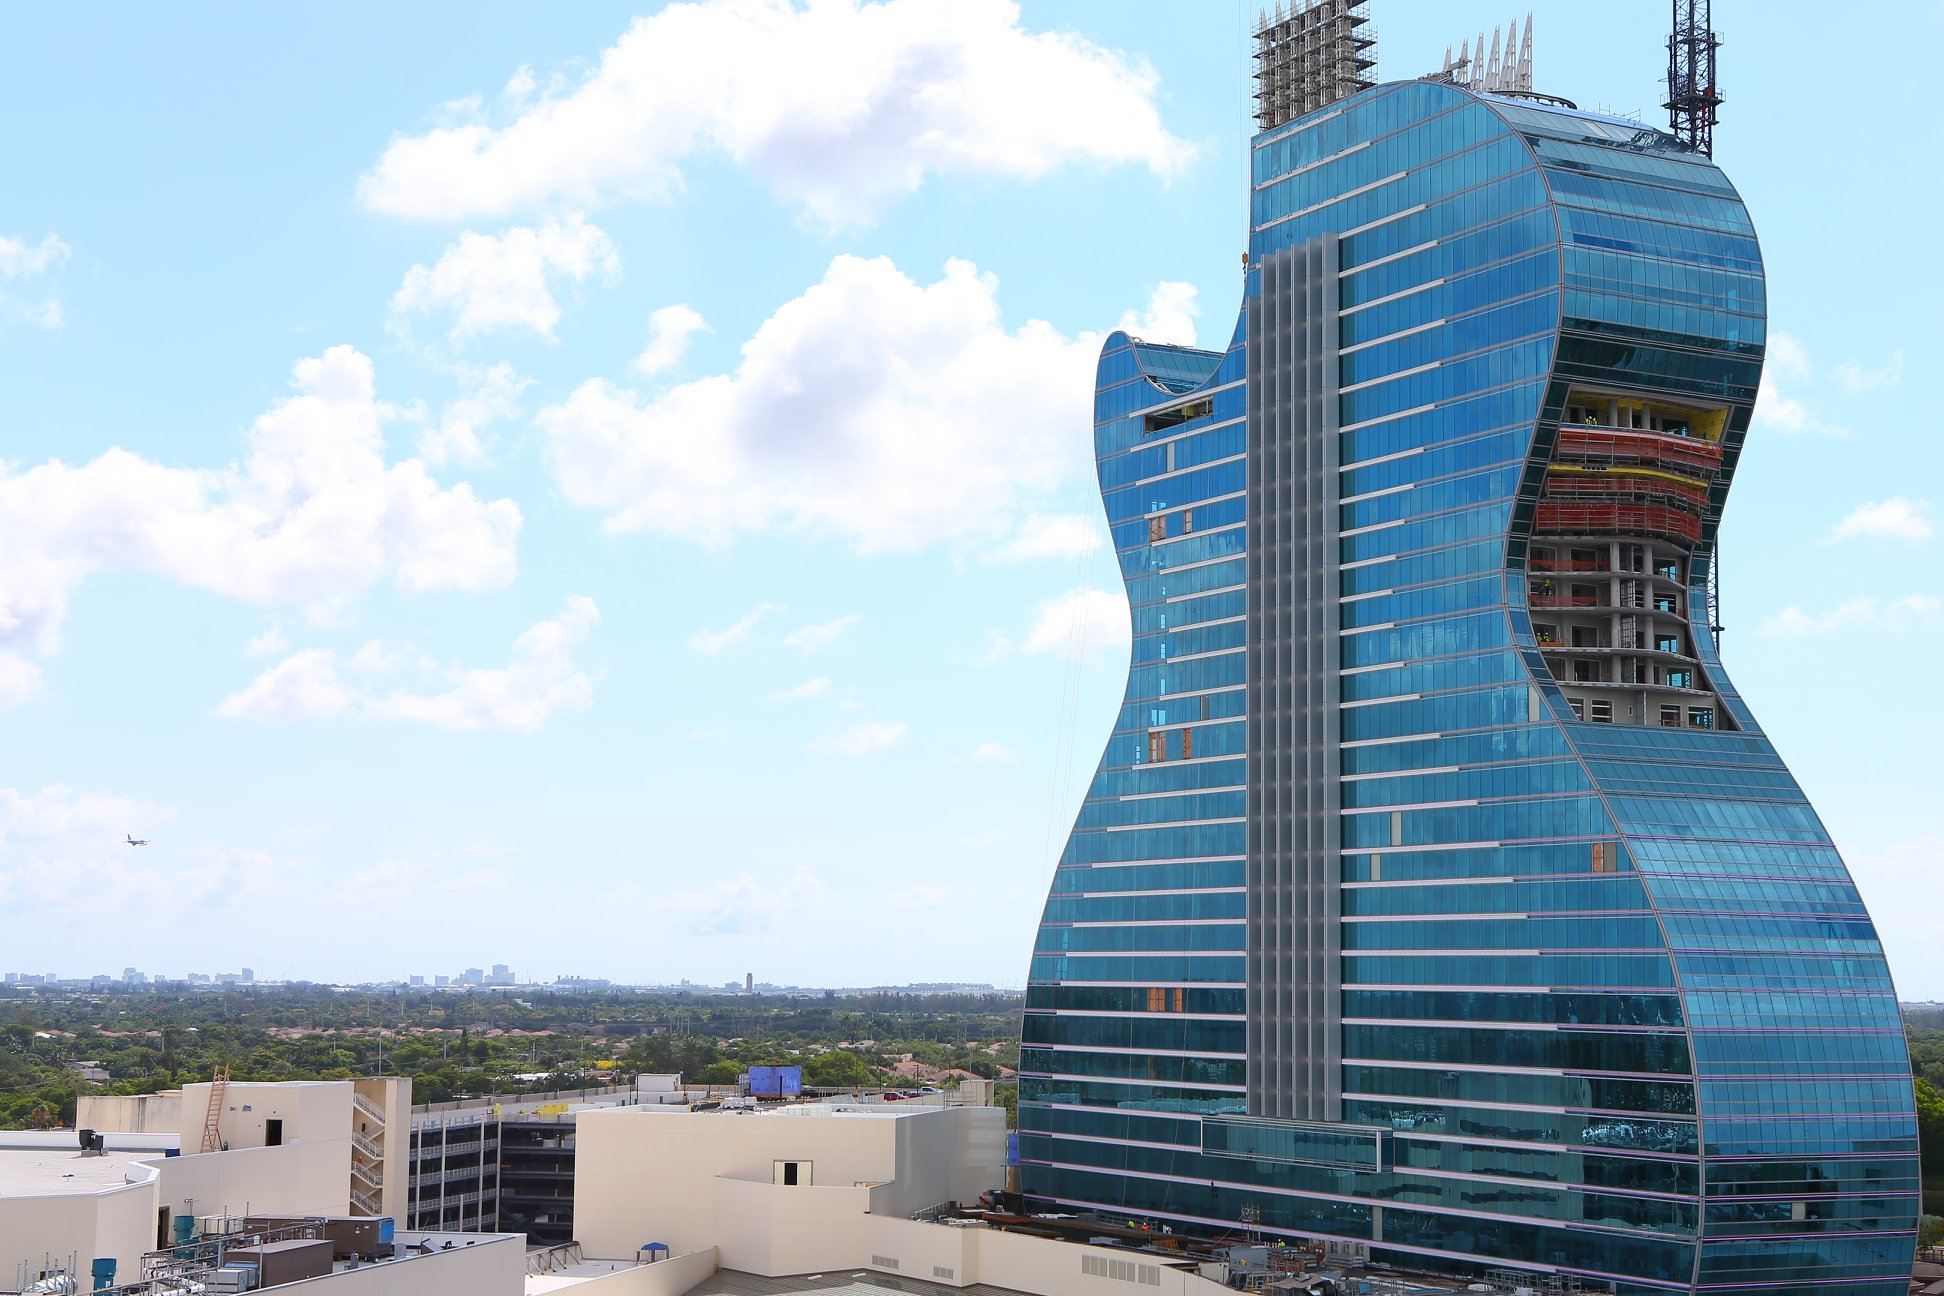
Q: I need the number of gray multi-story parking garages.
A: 1